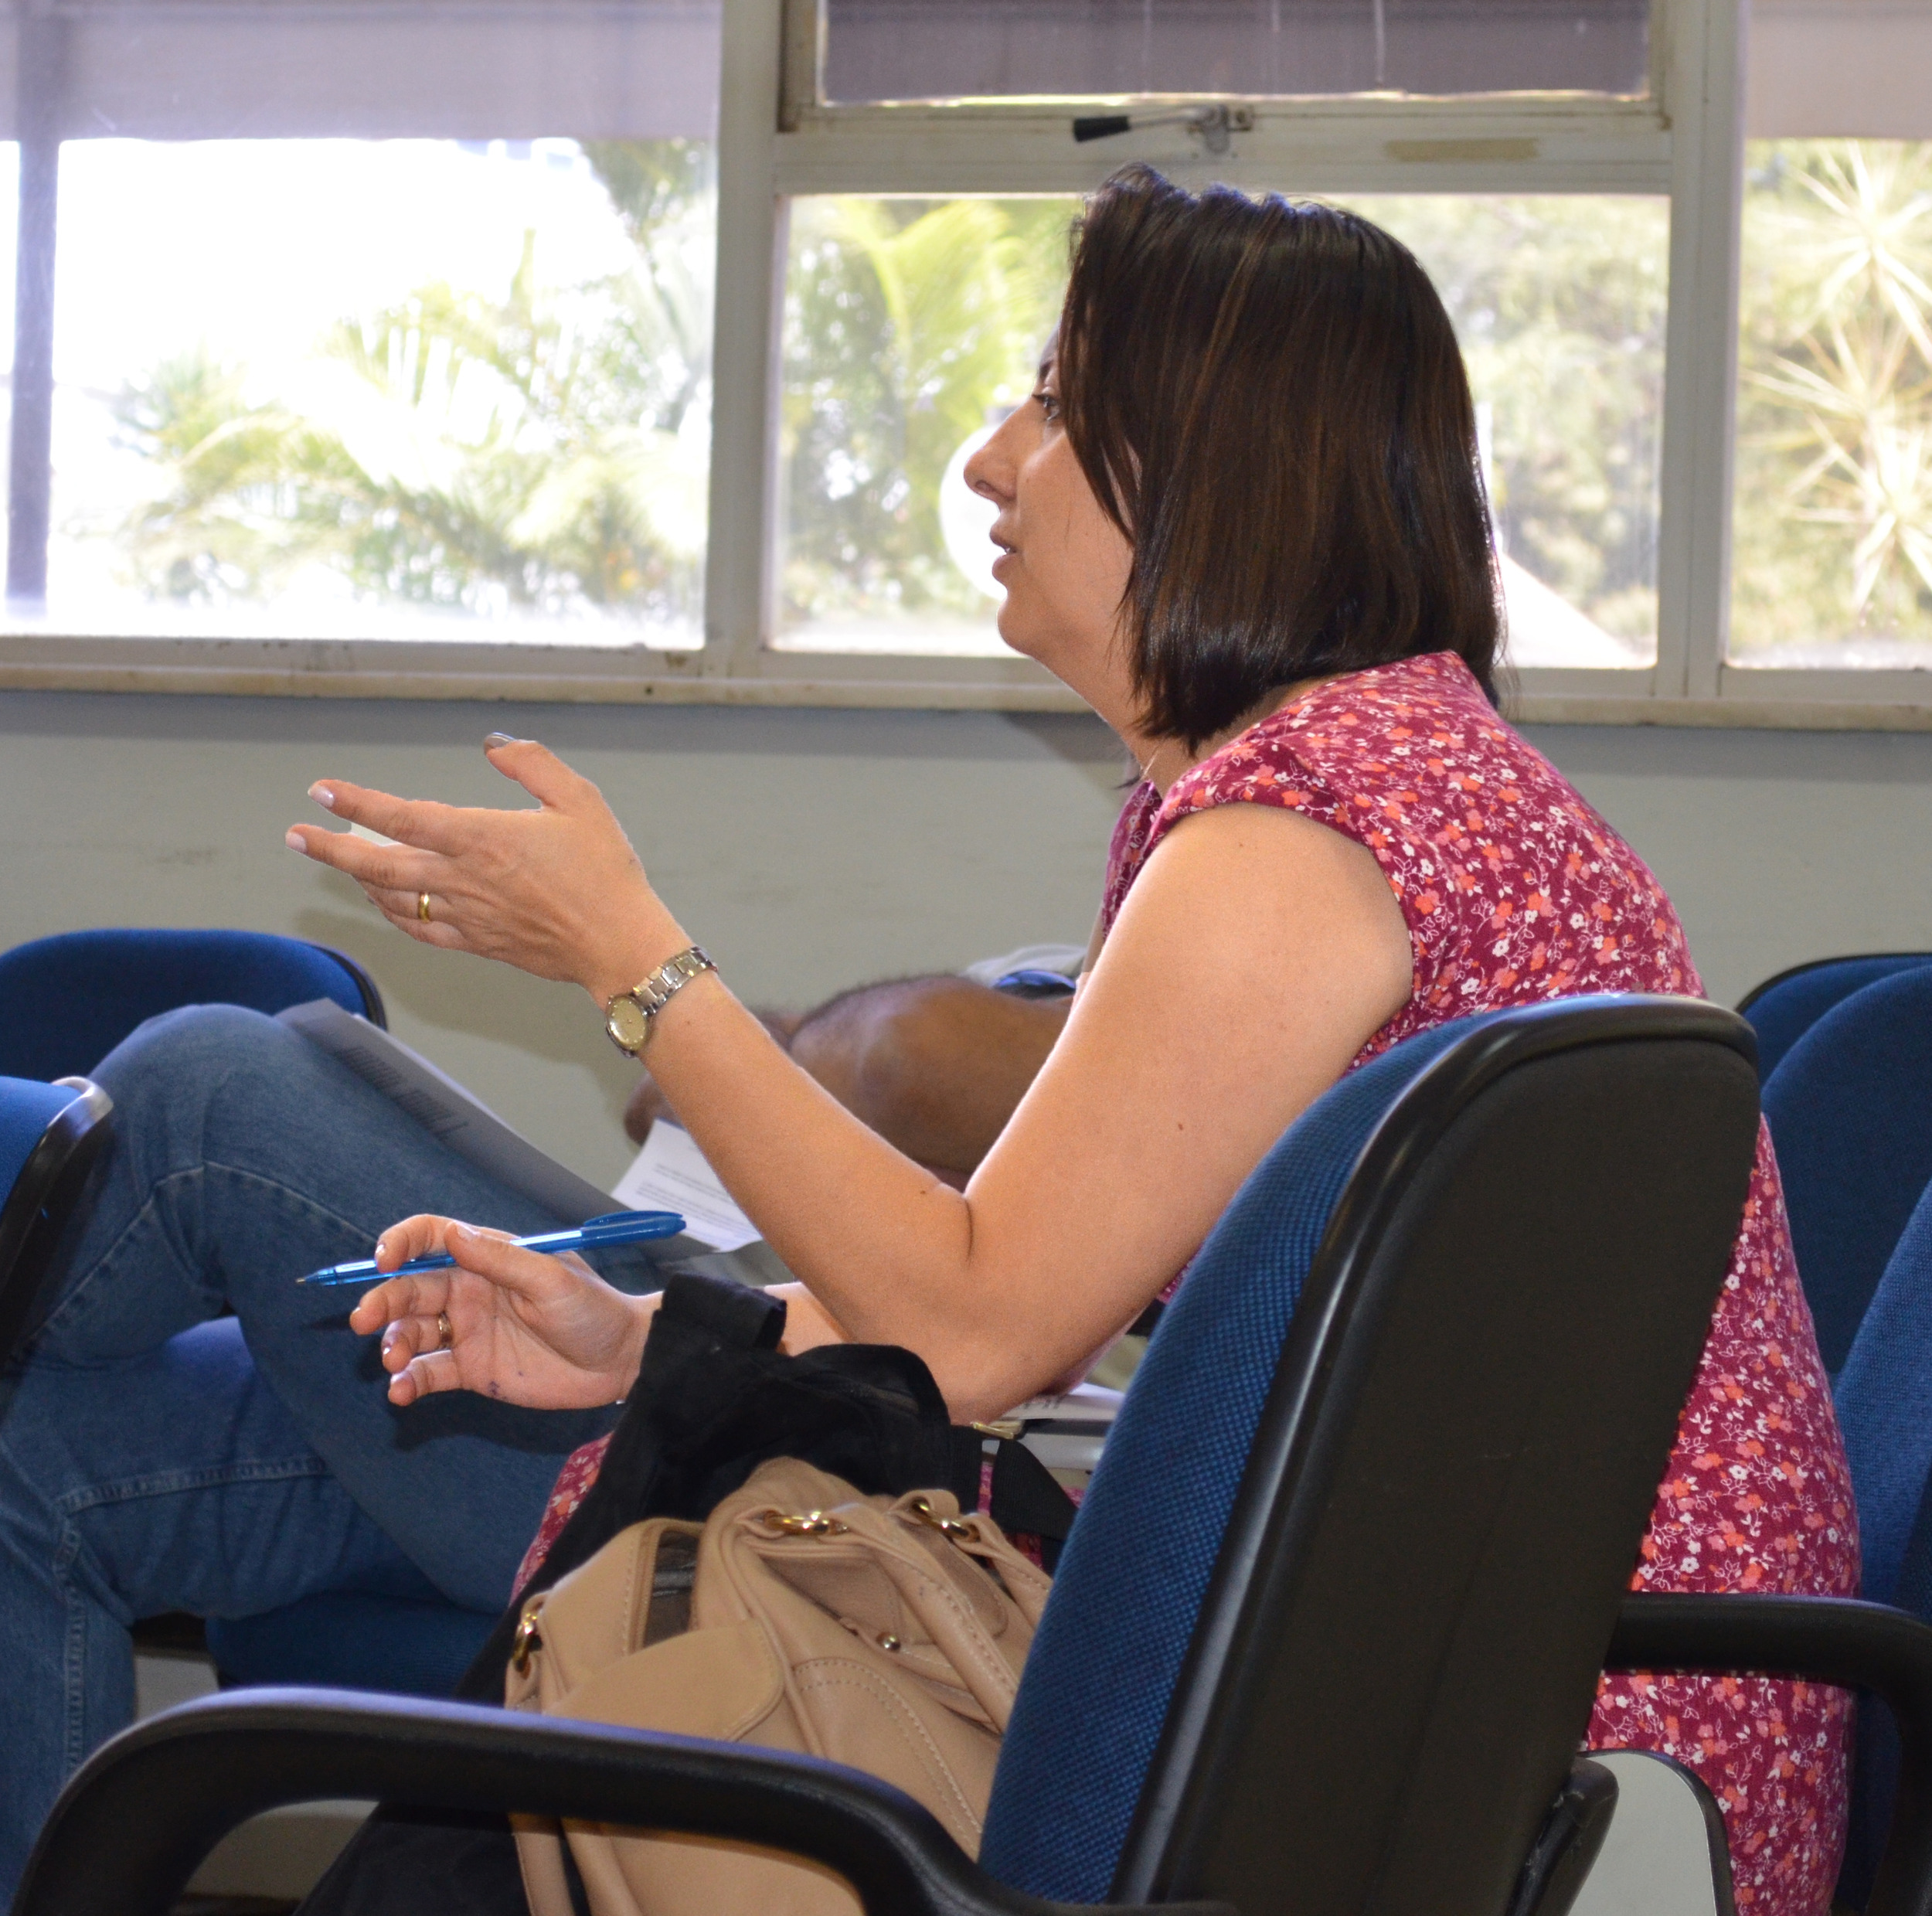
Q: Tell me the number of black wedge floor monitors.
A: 0